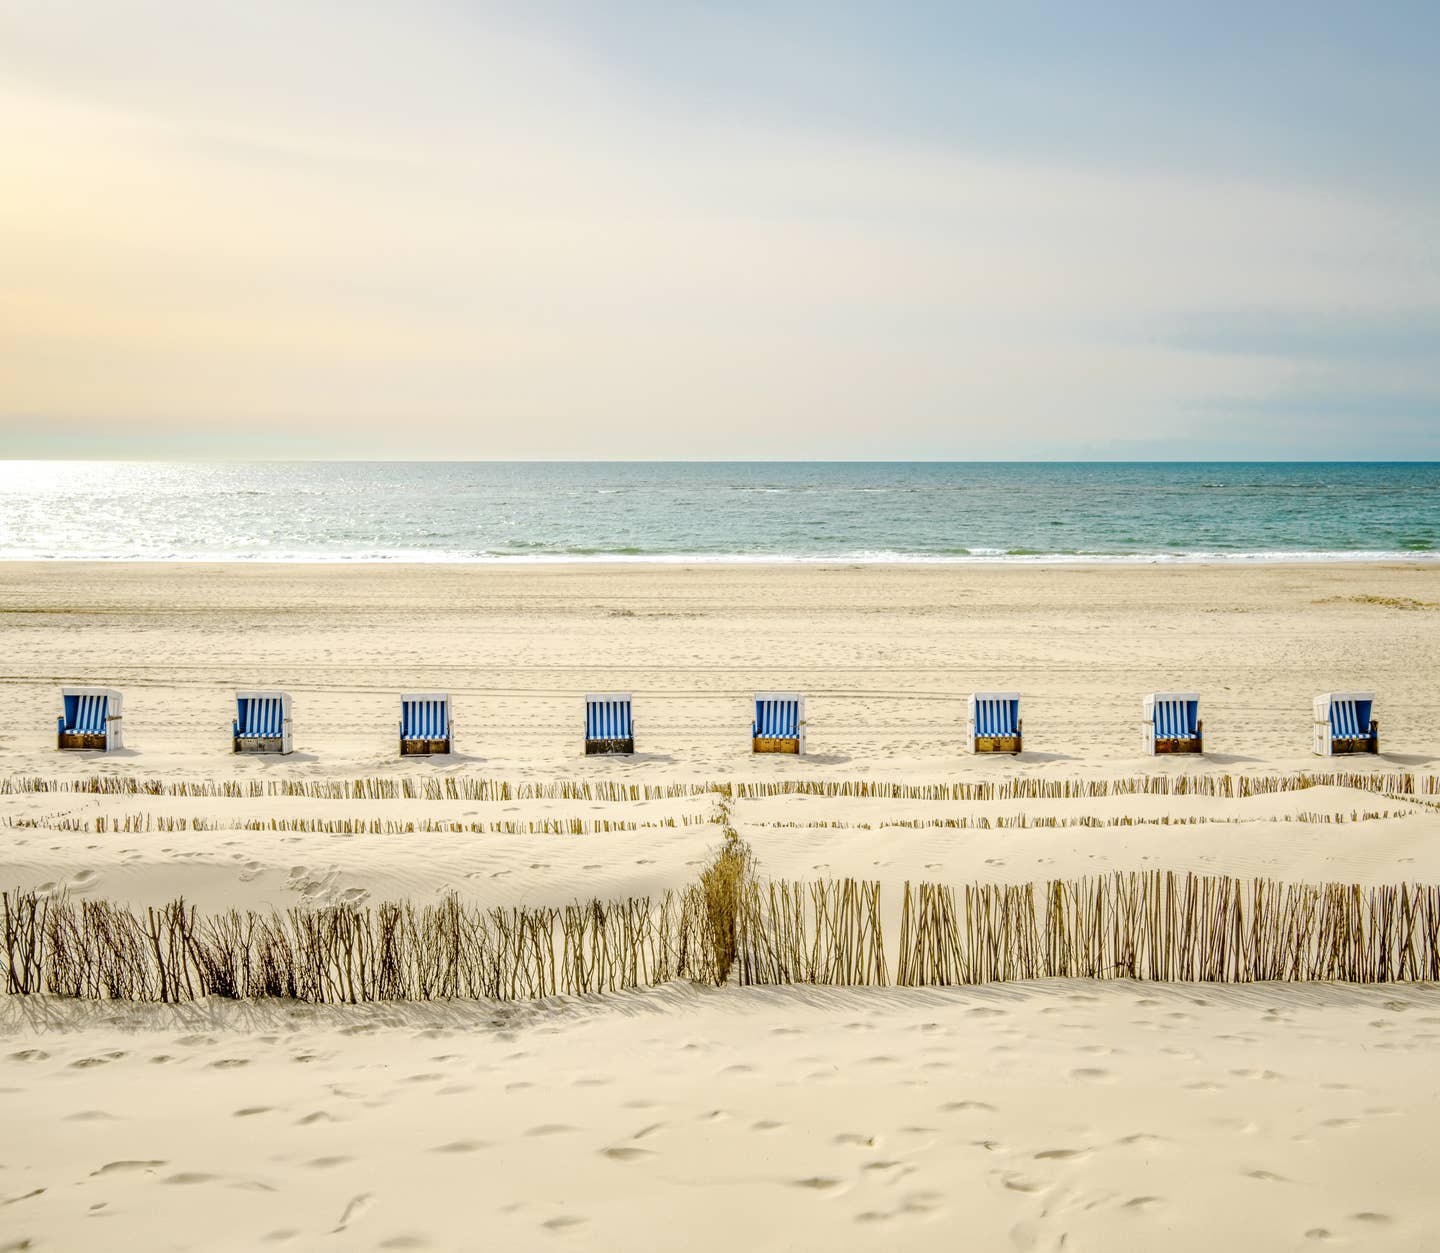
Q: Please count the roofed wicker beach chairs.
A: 8